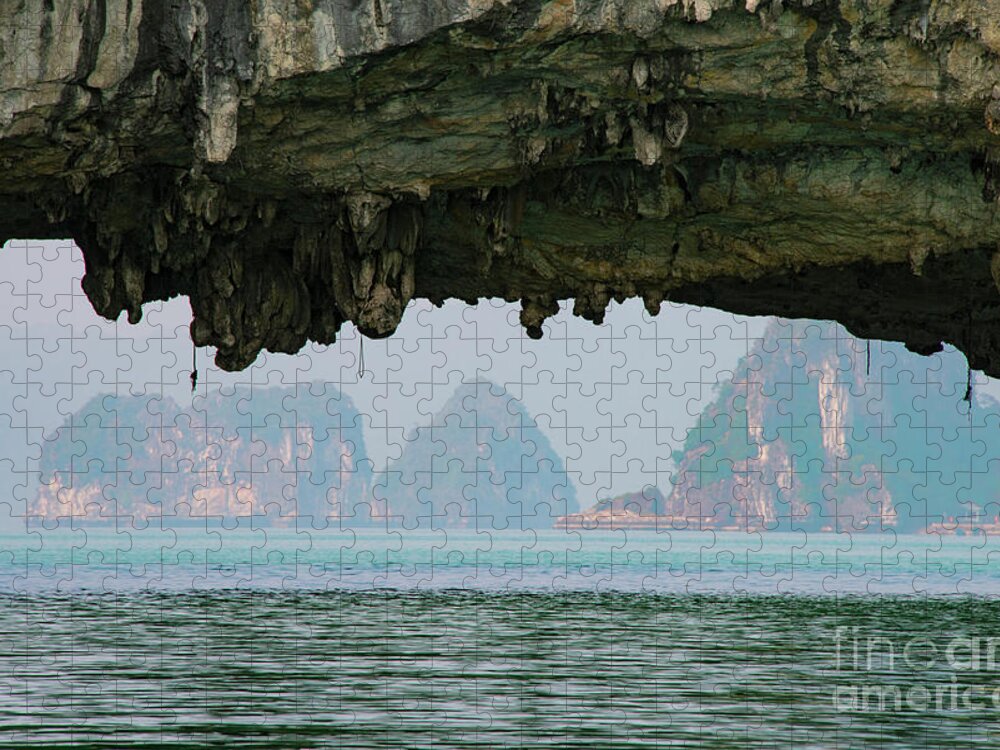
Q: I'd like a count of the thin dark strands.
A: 4